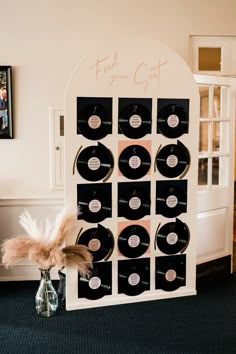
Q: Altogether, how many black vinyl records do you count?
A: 15